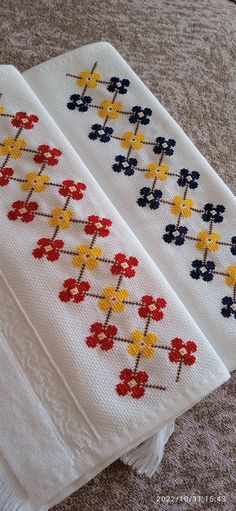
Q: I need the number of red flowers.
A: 13